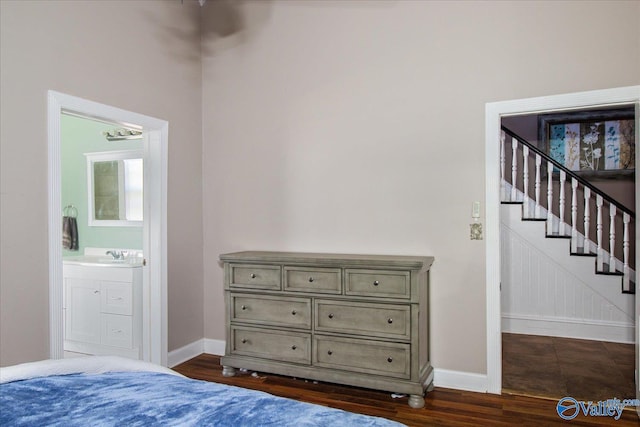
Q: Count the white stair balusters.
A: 11